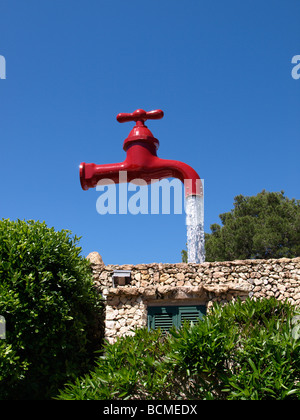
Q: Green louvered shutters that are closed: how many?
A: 2